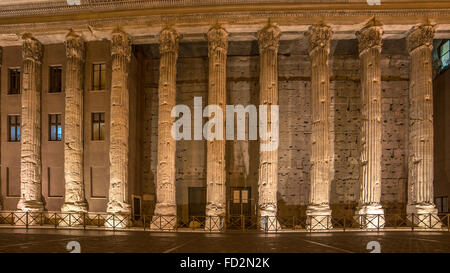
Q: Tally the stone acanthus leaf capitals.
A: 9